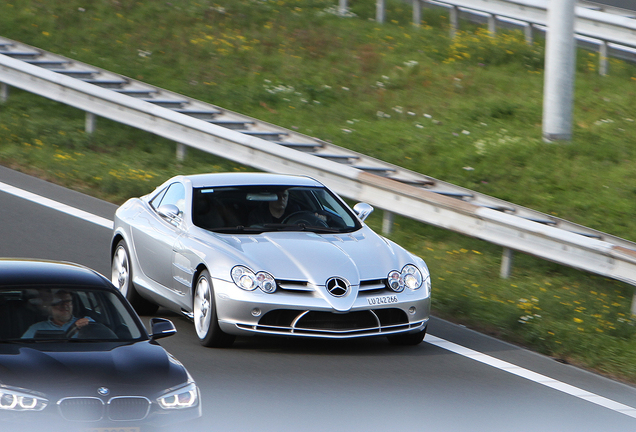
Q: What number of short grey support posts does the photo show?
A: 13